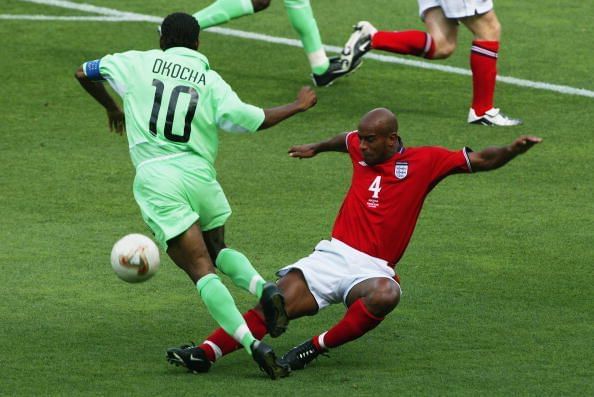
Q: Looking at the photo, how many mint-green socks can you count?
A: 4